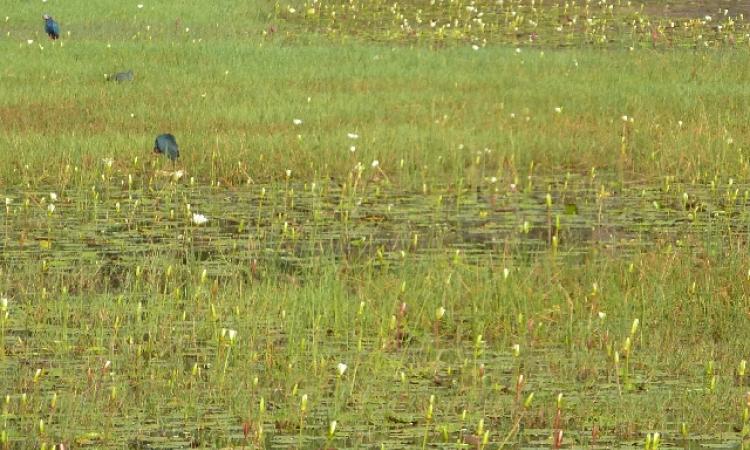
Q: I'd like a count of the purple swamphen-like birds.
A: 3